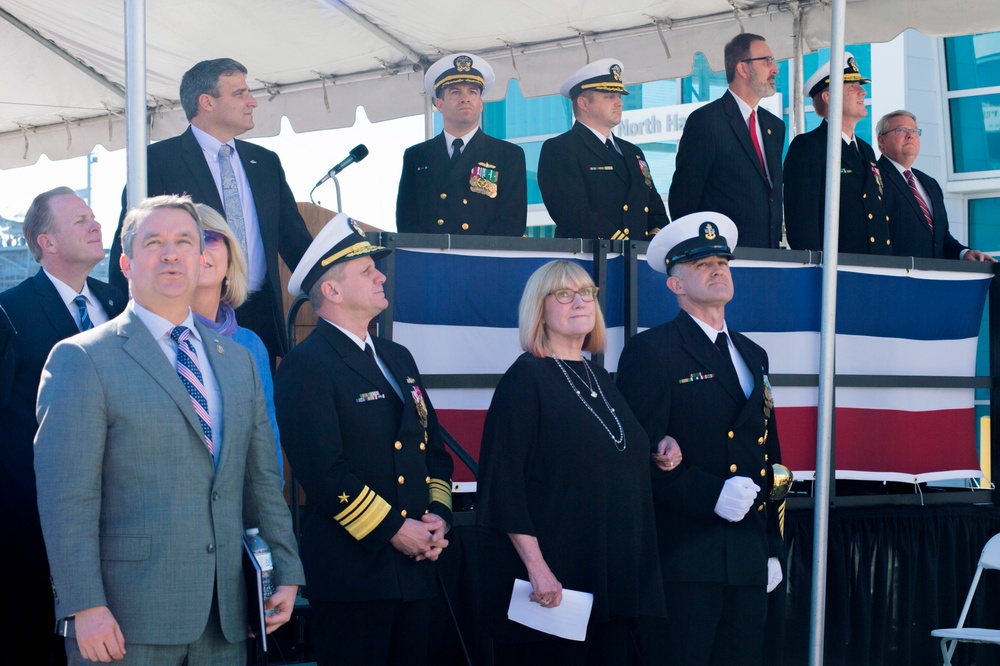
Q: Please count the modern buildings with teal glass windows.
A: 1